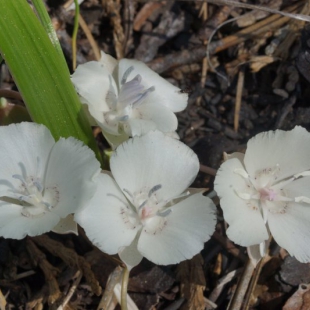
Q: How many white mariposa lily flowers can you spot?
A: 4